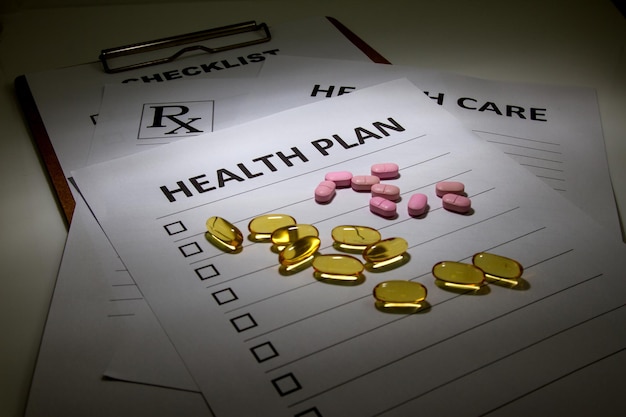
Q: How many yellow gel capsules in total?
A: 10